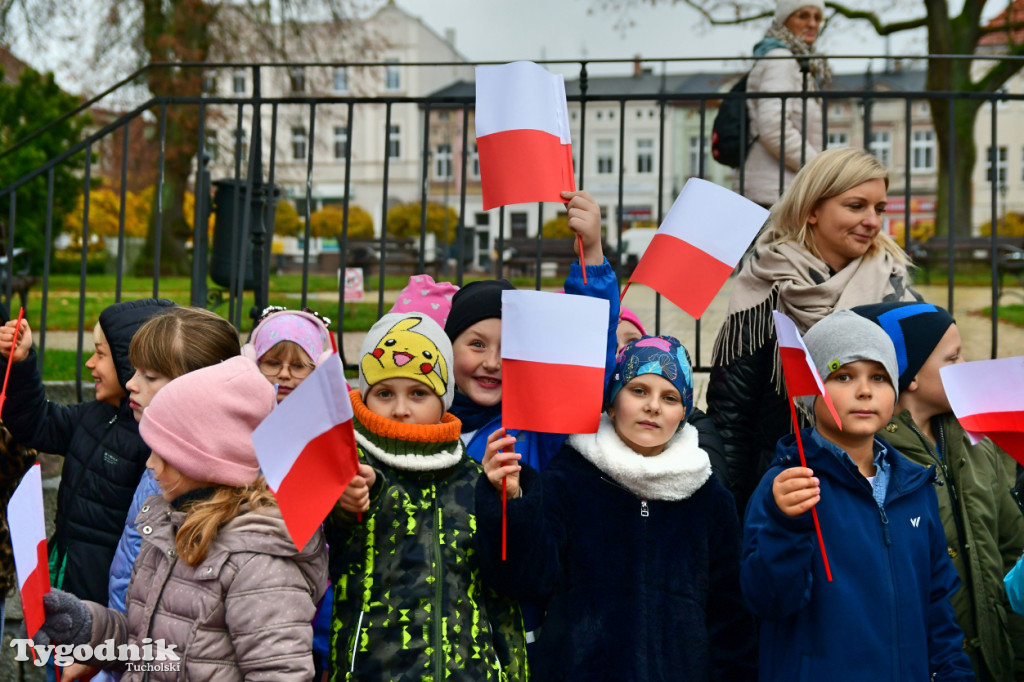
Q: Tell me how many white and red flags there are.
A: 7